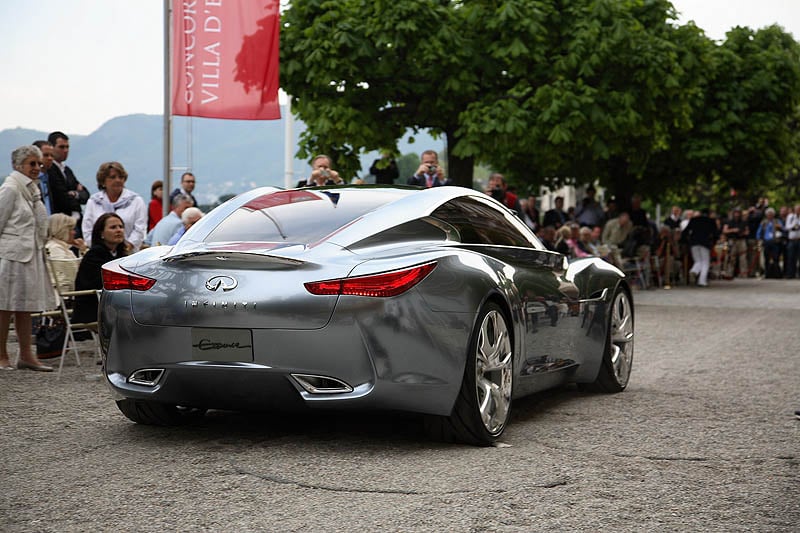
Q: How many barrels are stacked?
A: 0